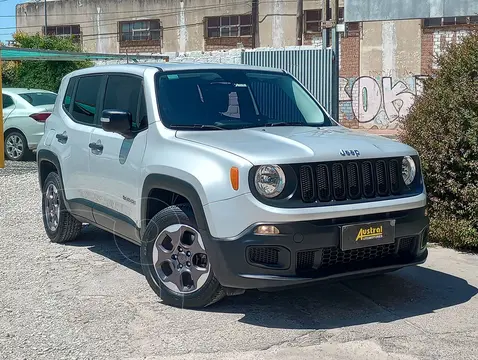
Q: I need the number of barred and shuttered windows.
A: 5